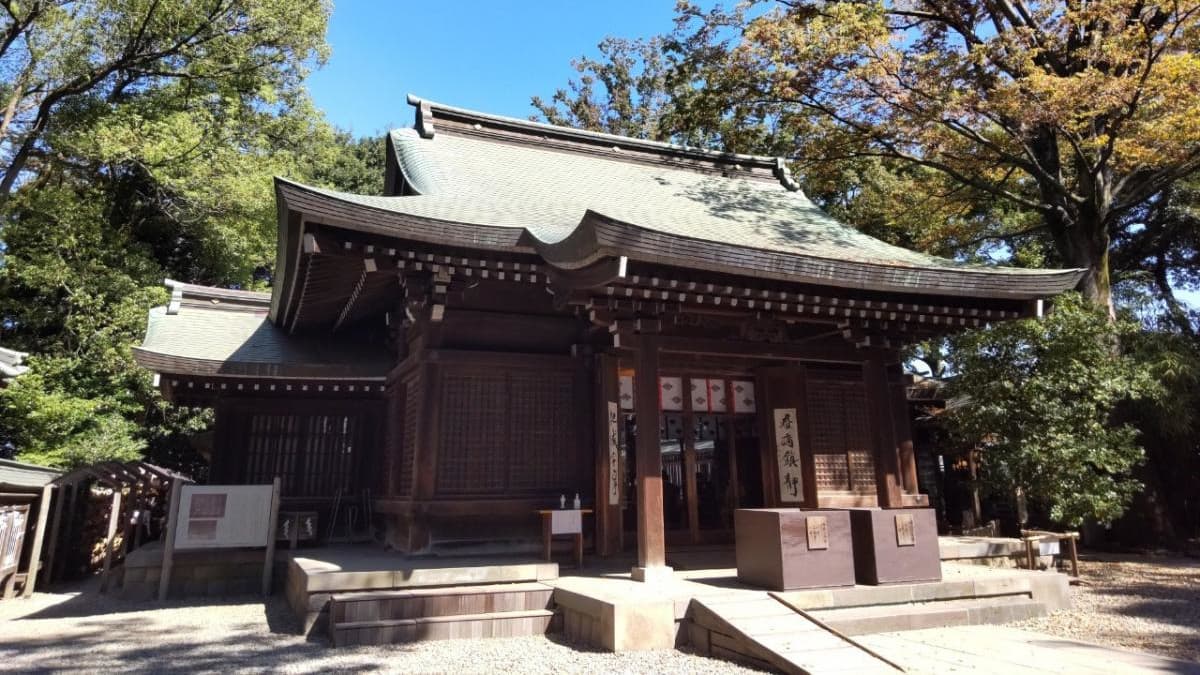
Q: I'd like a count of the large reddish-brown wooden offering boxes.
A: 2